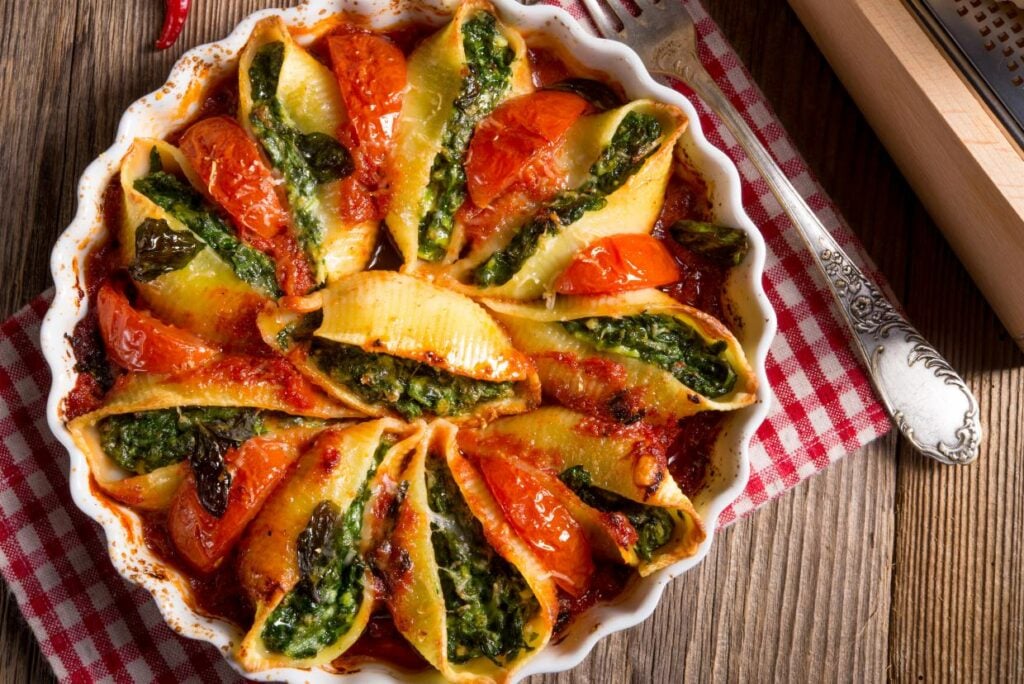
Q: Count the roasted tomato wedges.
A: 7